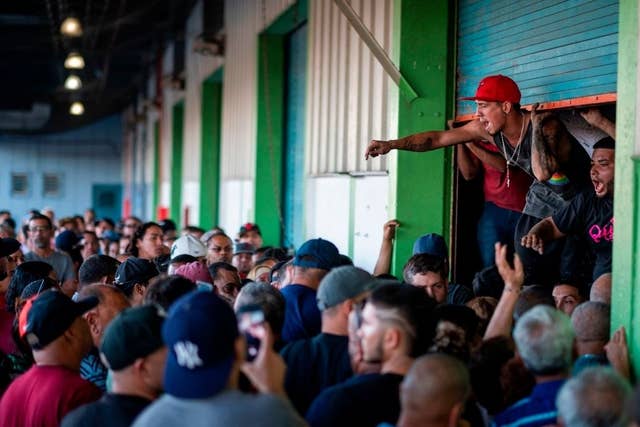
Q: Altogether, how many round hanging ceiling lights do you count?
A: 4